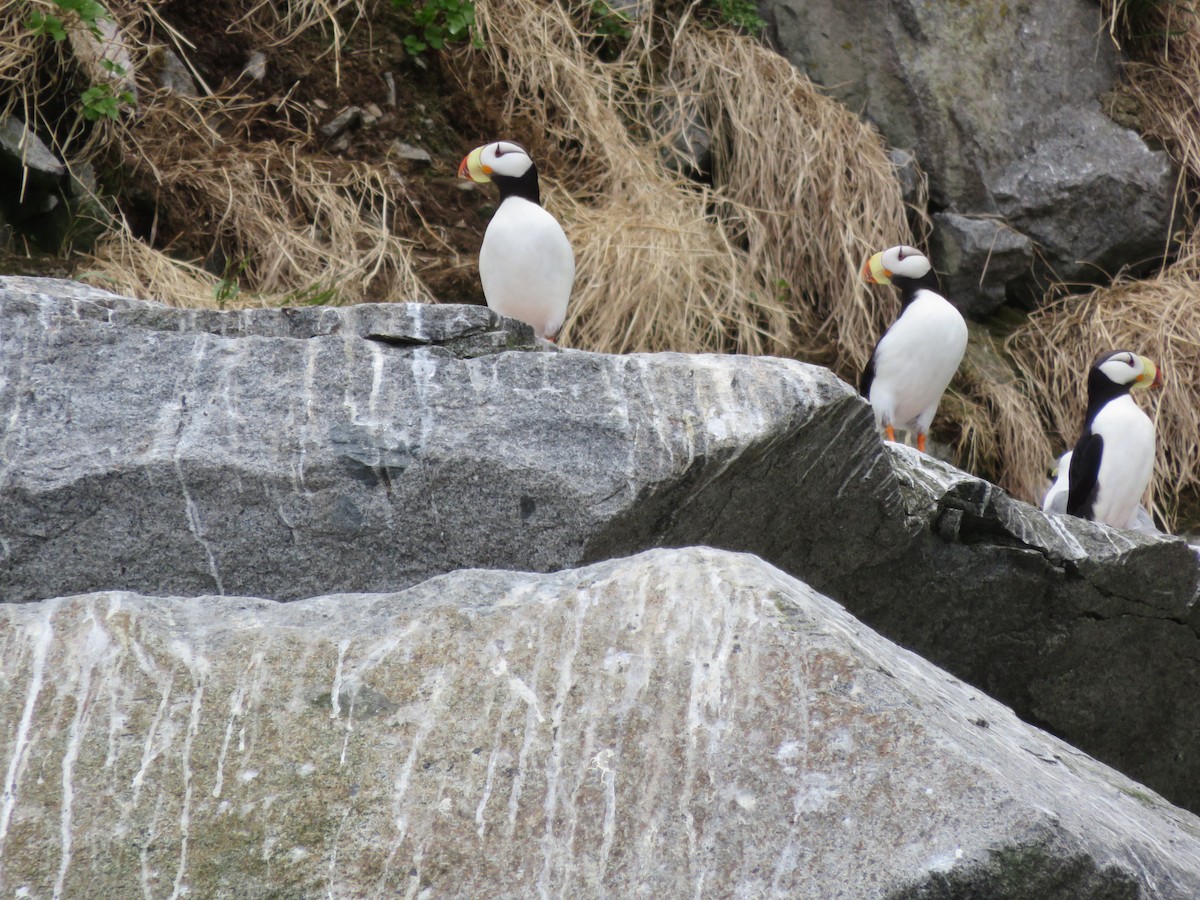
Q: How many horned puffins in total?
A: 3